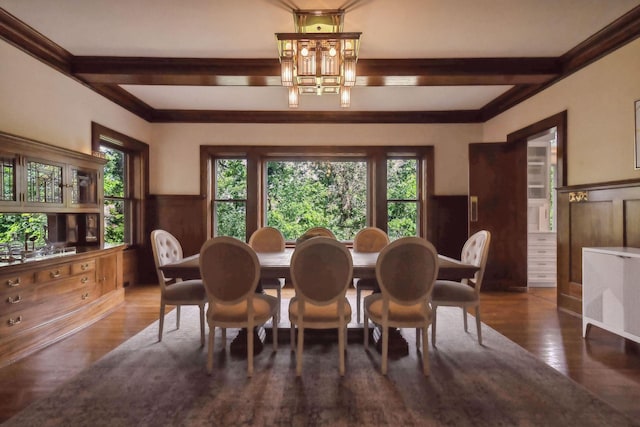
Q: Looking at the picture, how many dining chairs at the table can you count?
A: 8